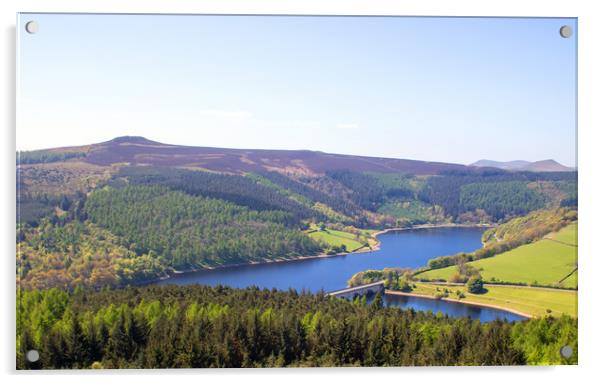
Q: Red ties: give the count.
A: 0